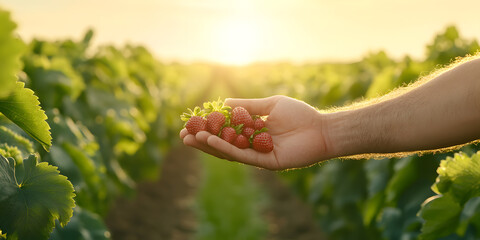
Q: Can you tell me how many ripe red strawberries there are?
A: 8